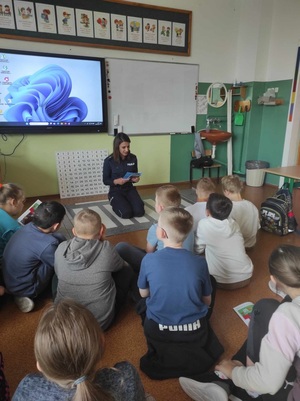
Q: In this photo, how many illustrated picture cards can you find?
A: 11